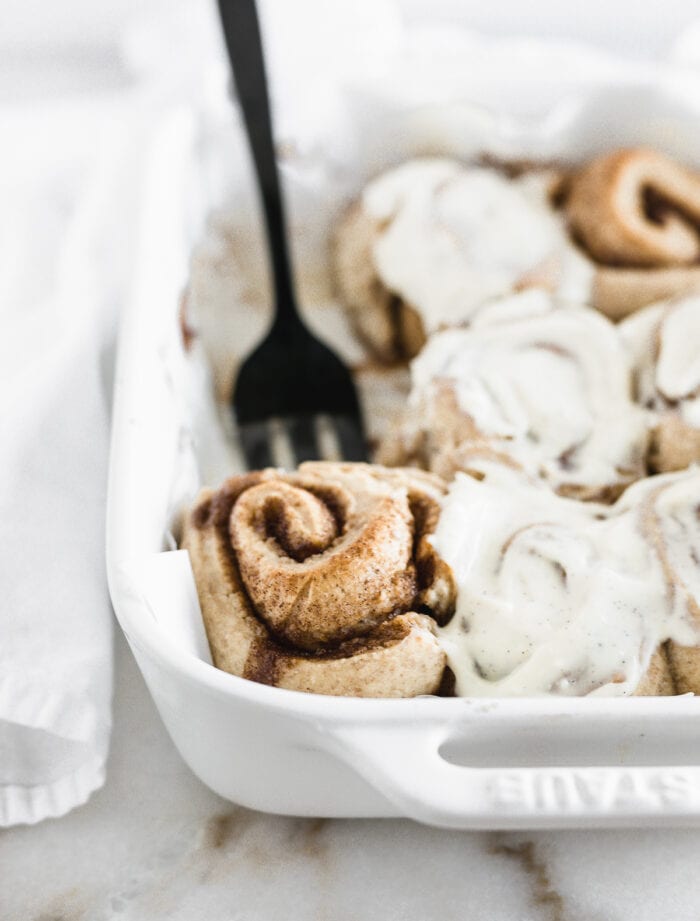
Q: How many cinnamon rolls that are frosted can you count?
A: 5